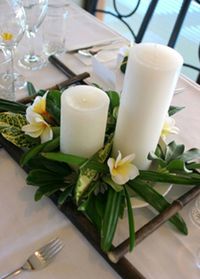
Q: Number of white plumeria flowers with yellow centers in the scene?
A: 4